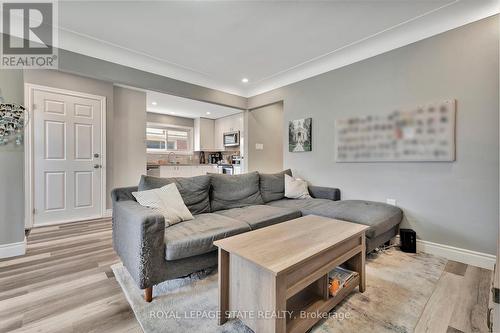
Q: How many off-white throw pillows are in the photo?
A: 2